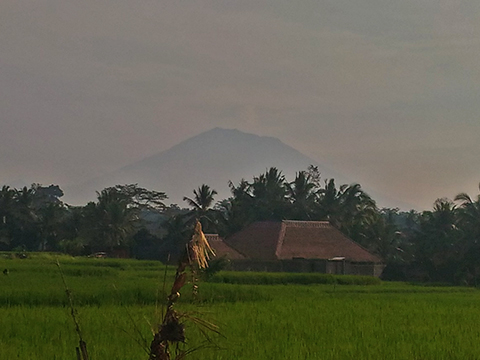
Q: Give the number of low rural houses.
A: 2